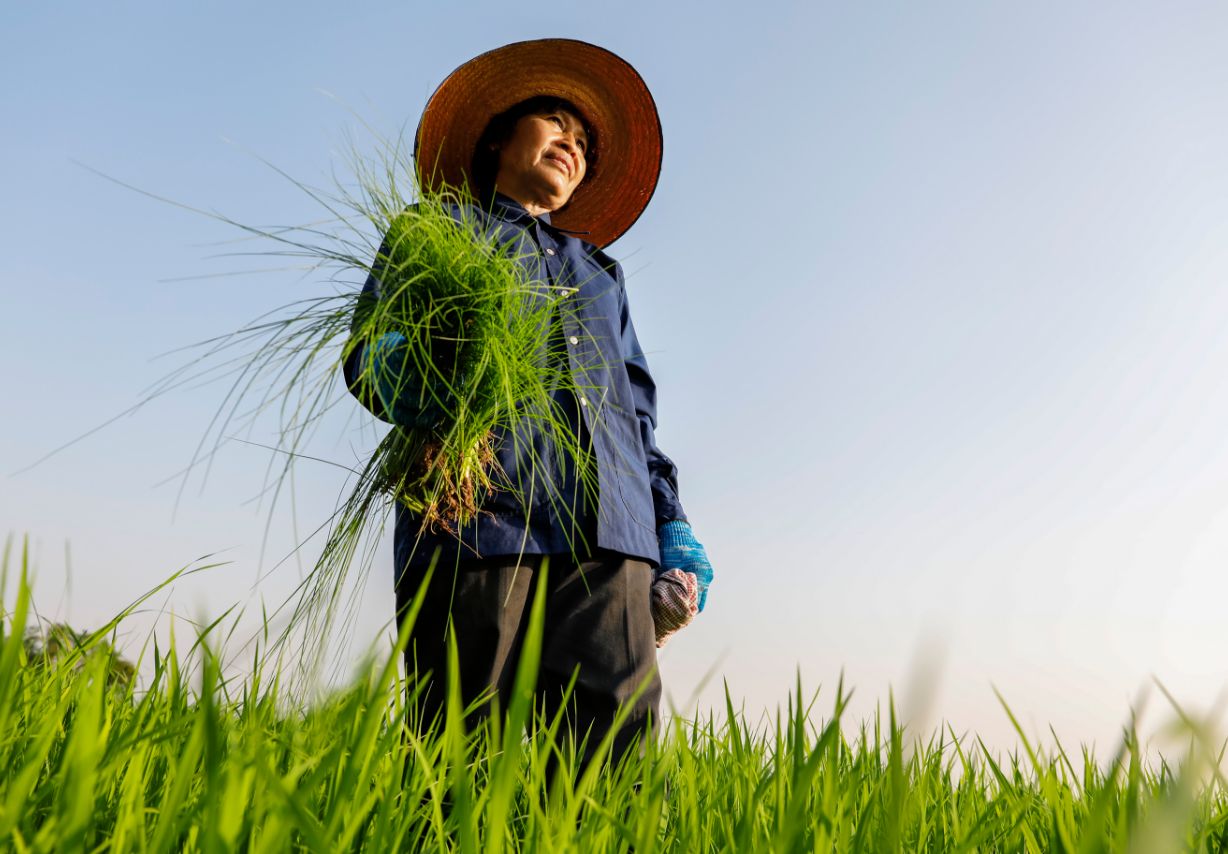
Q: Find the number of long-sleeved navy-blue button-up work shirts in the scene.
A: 1